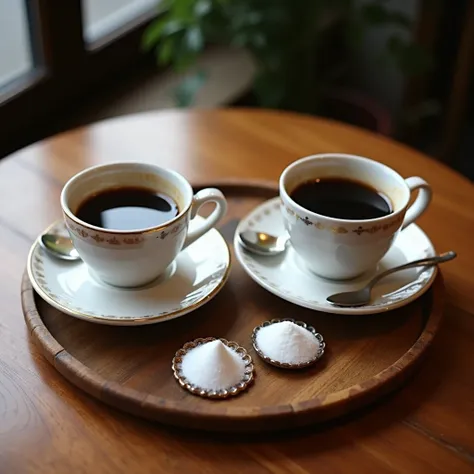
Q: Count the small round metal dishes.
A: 2